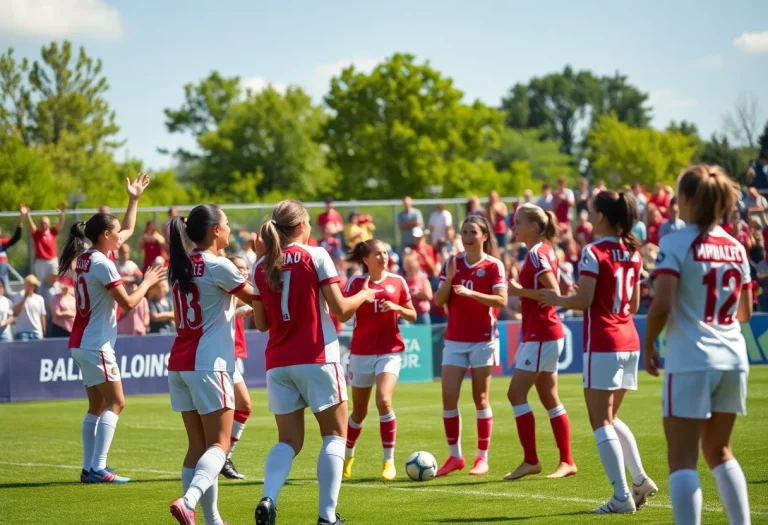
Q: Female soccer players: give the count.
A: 9